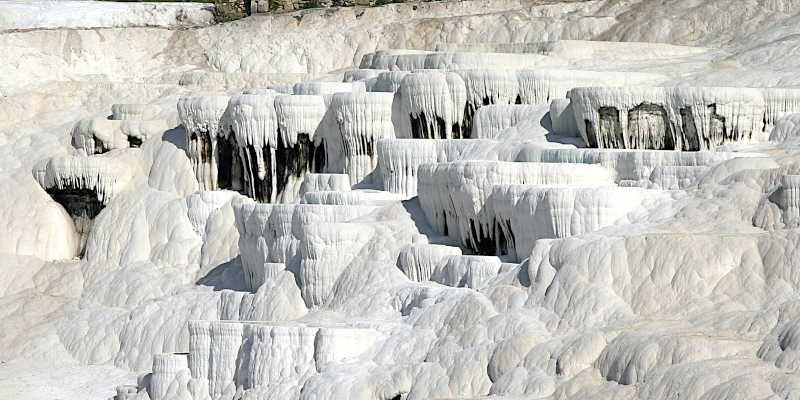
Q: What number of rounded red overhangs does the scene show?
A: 0